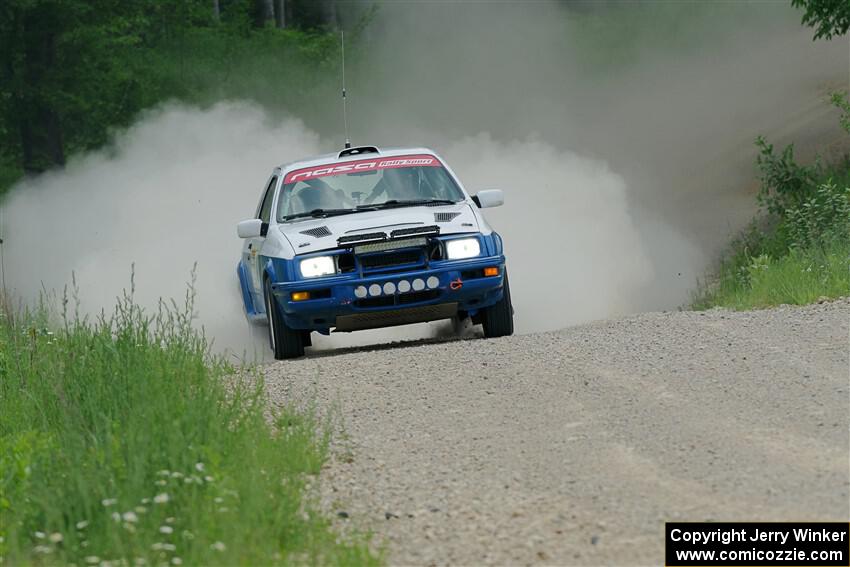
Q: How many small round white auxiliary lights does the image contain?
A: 6